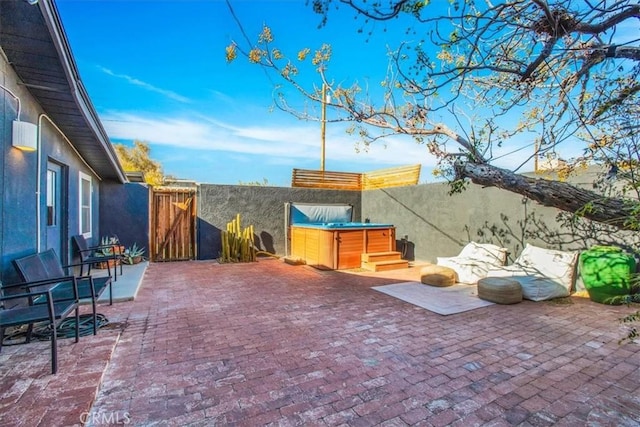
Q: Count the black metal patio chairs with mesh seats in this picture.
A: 3